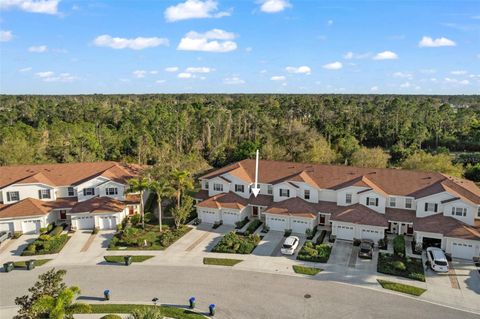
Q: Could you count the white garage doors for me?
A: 11